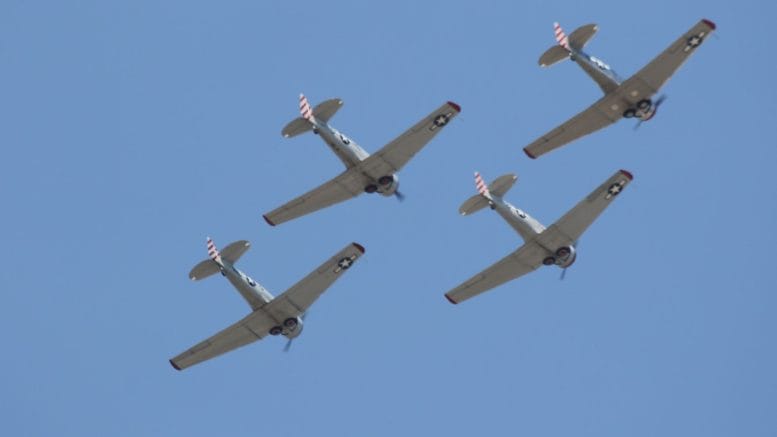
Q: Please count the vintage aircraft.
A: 4